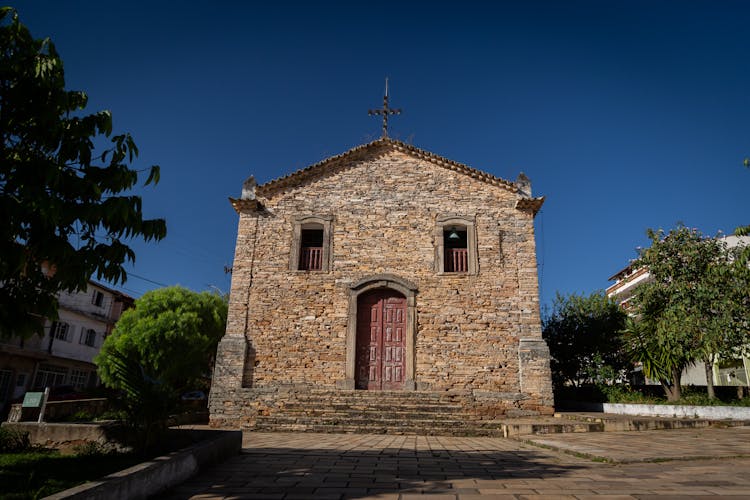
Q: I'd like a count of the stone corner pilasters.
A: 2